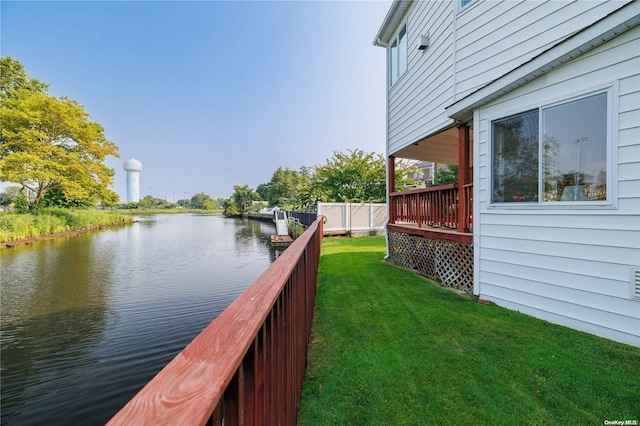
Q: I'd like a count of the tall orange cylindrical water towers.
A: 0